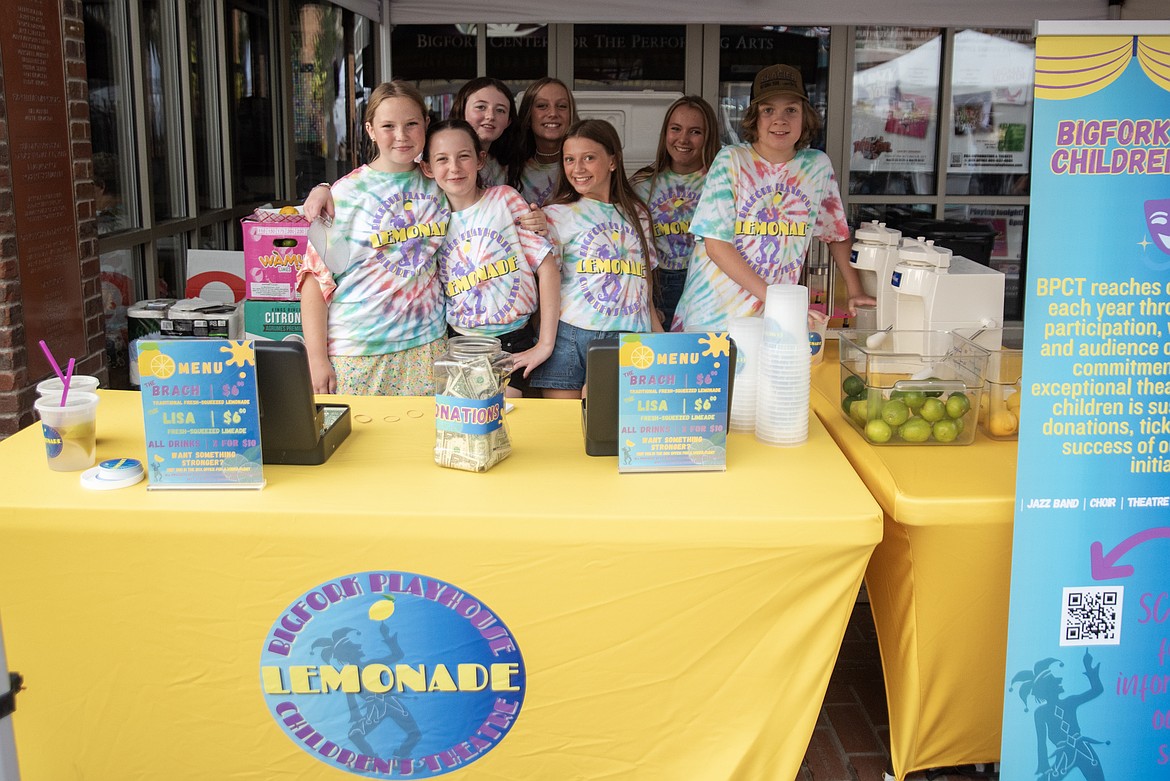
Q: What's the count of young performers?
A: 7